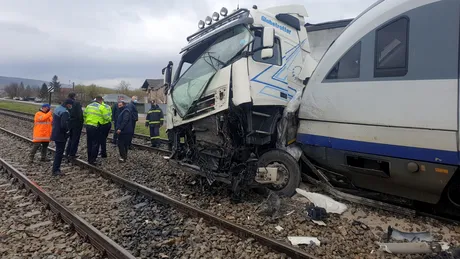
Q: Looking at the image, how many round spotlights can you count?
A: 4